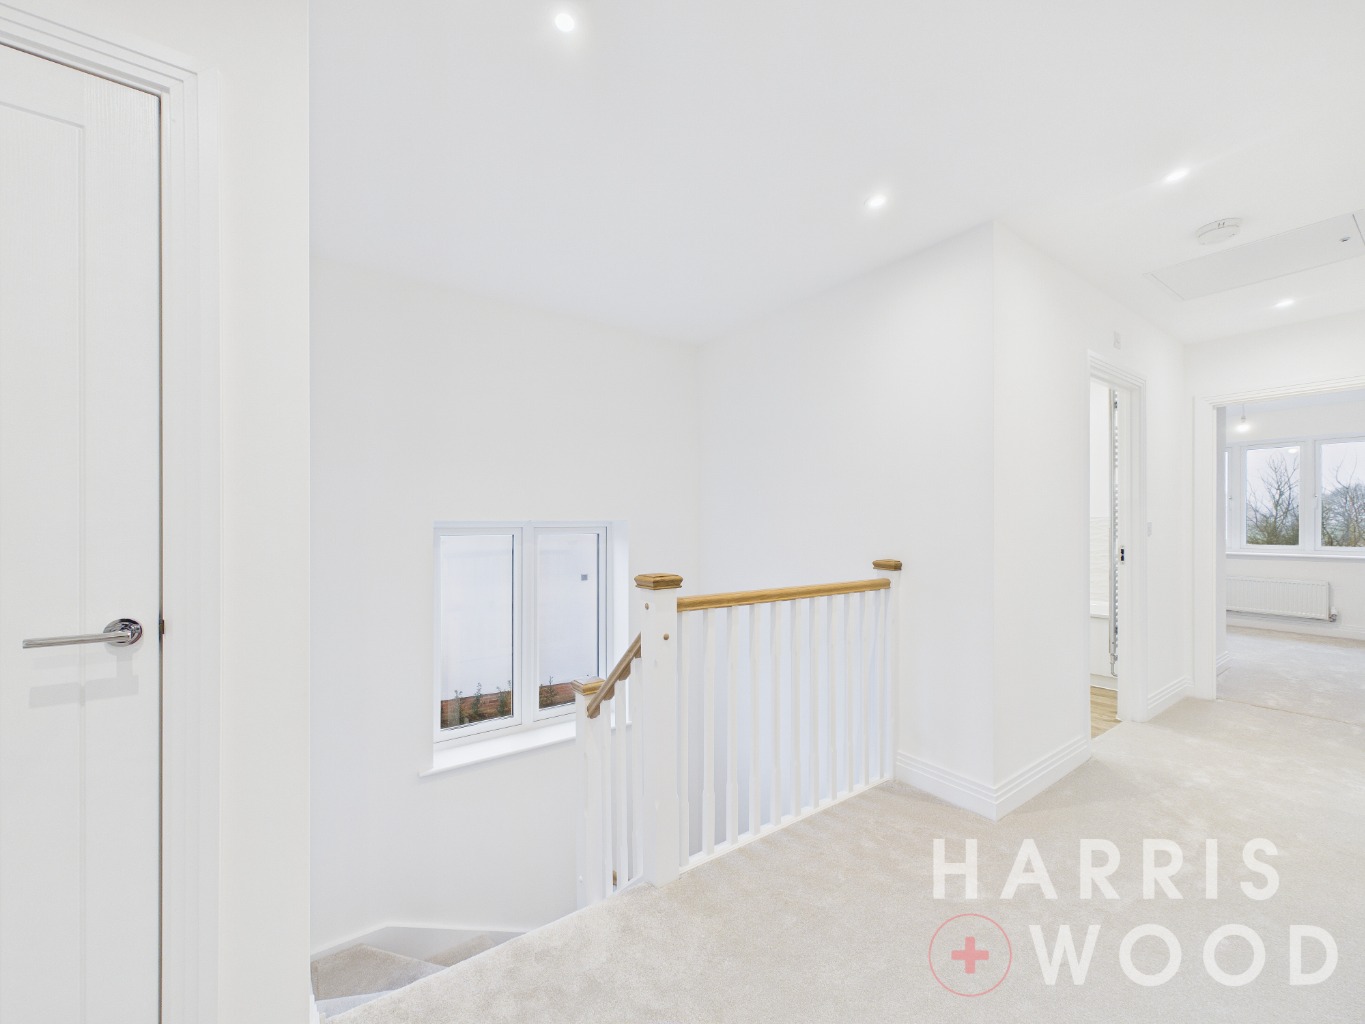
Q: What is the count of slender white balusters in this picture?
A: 14